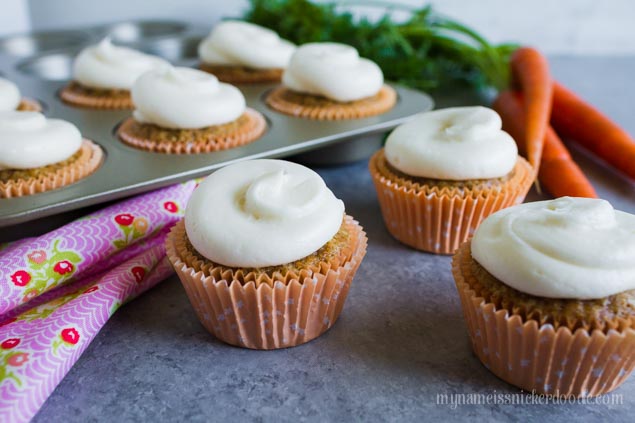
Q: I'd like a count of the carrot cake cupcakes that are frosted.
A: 9